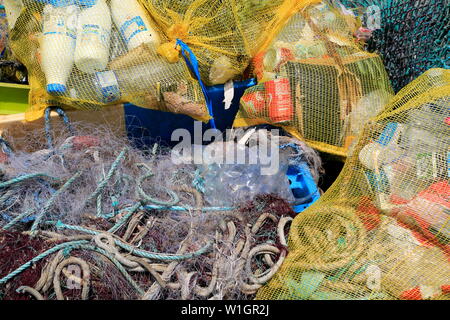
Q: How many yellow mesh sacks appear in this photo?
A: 4